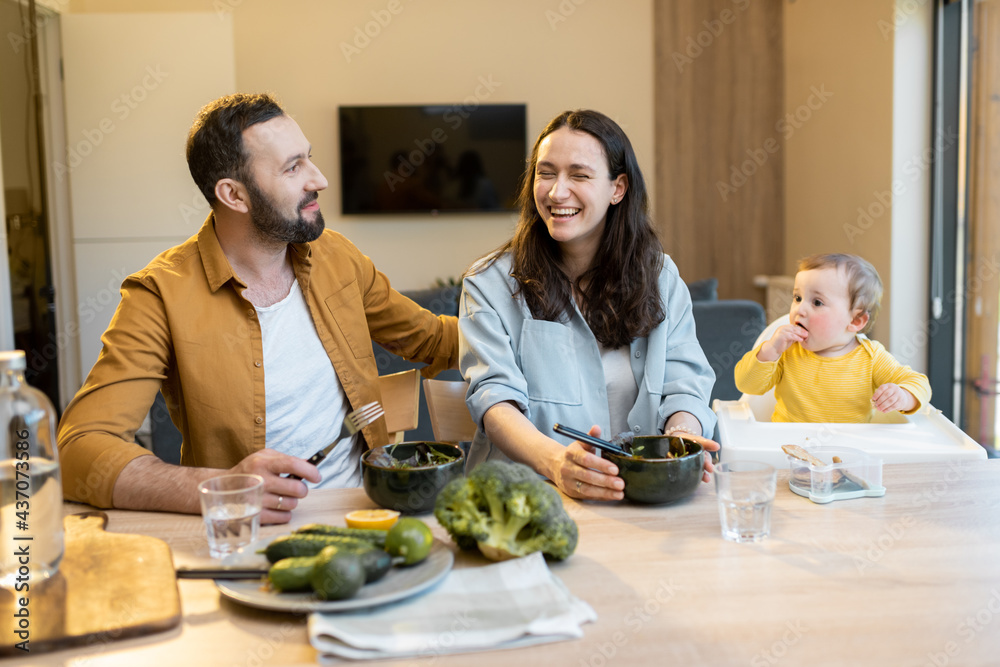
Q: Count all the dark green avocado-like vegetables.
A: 2